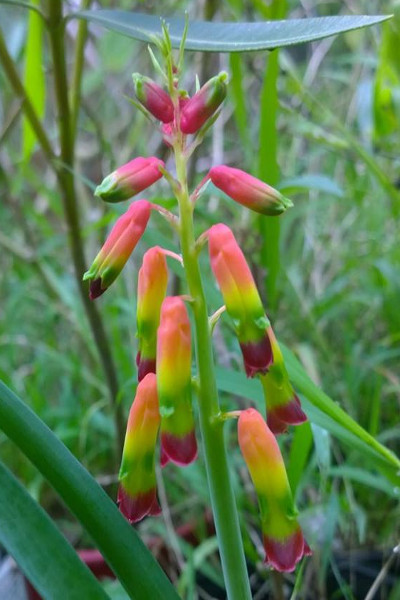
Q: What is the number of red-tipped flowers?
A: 7